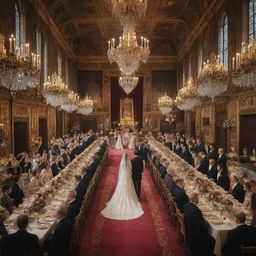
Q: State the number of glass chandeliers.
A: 11